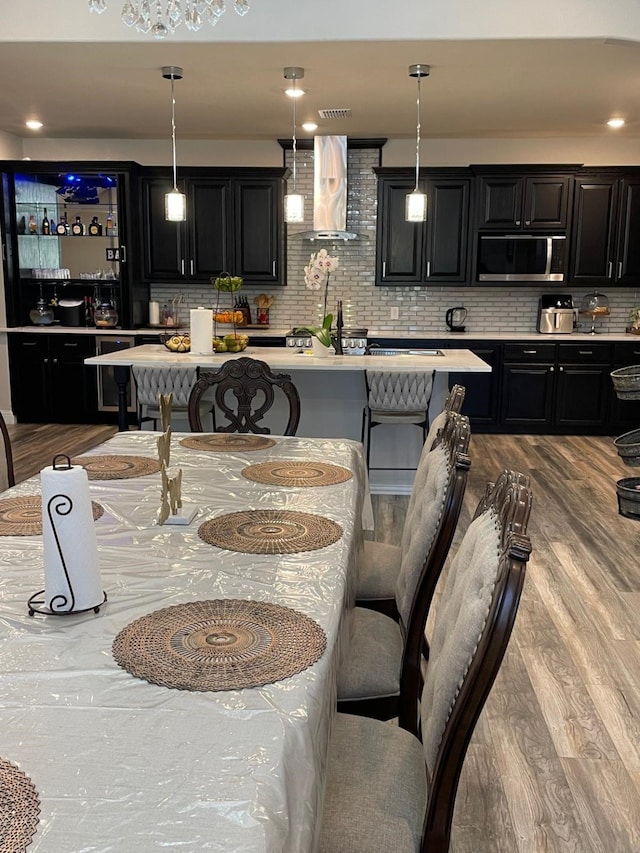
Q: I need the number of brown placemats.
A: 7